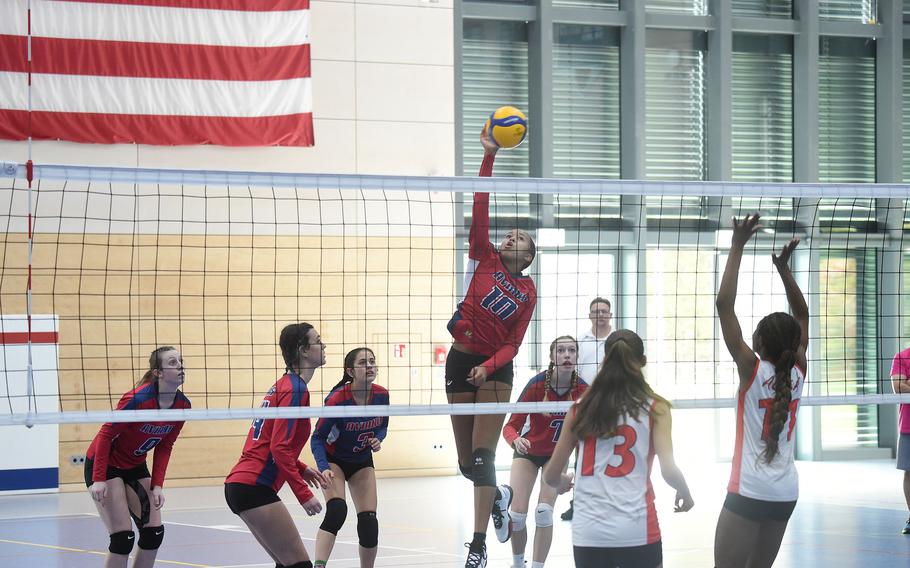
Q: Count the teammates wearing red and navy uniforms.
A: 5